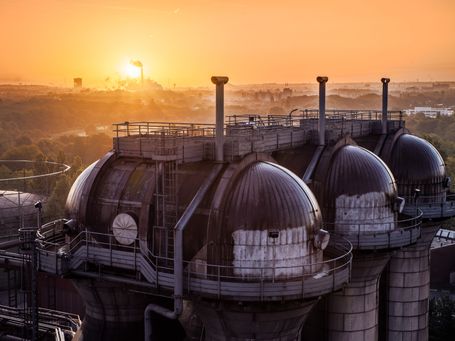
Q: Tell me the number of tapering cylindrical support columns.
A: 4